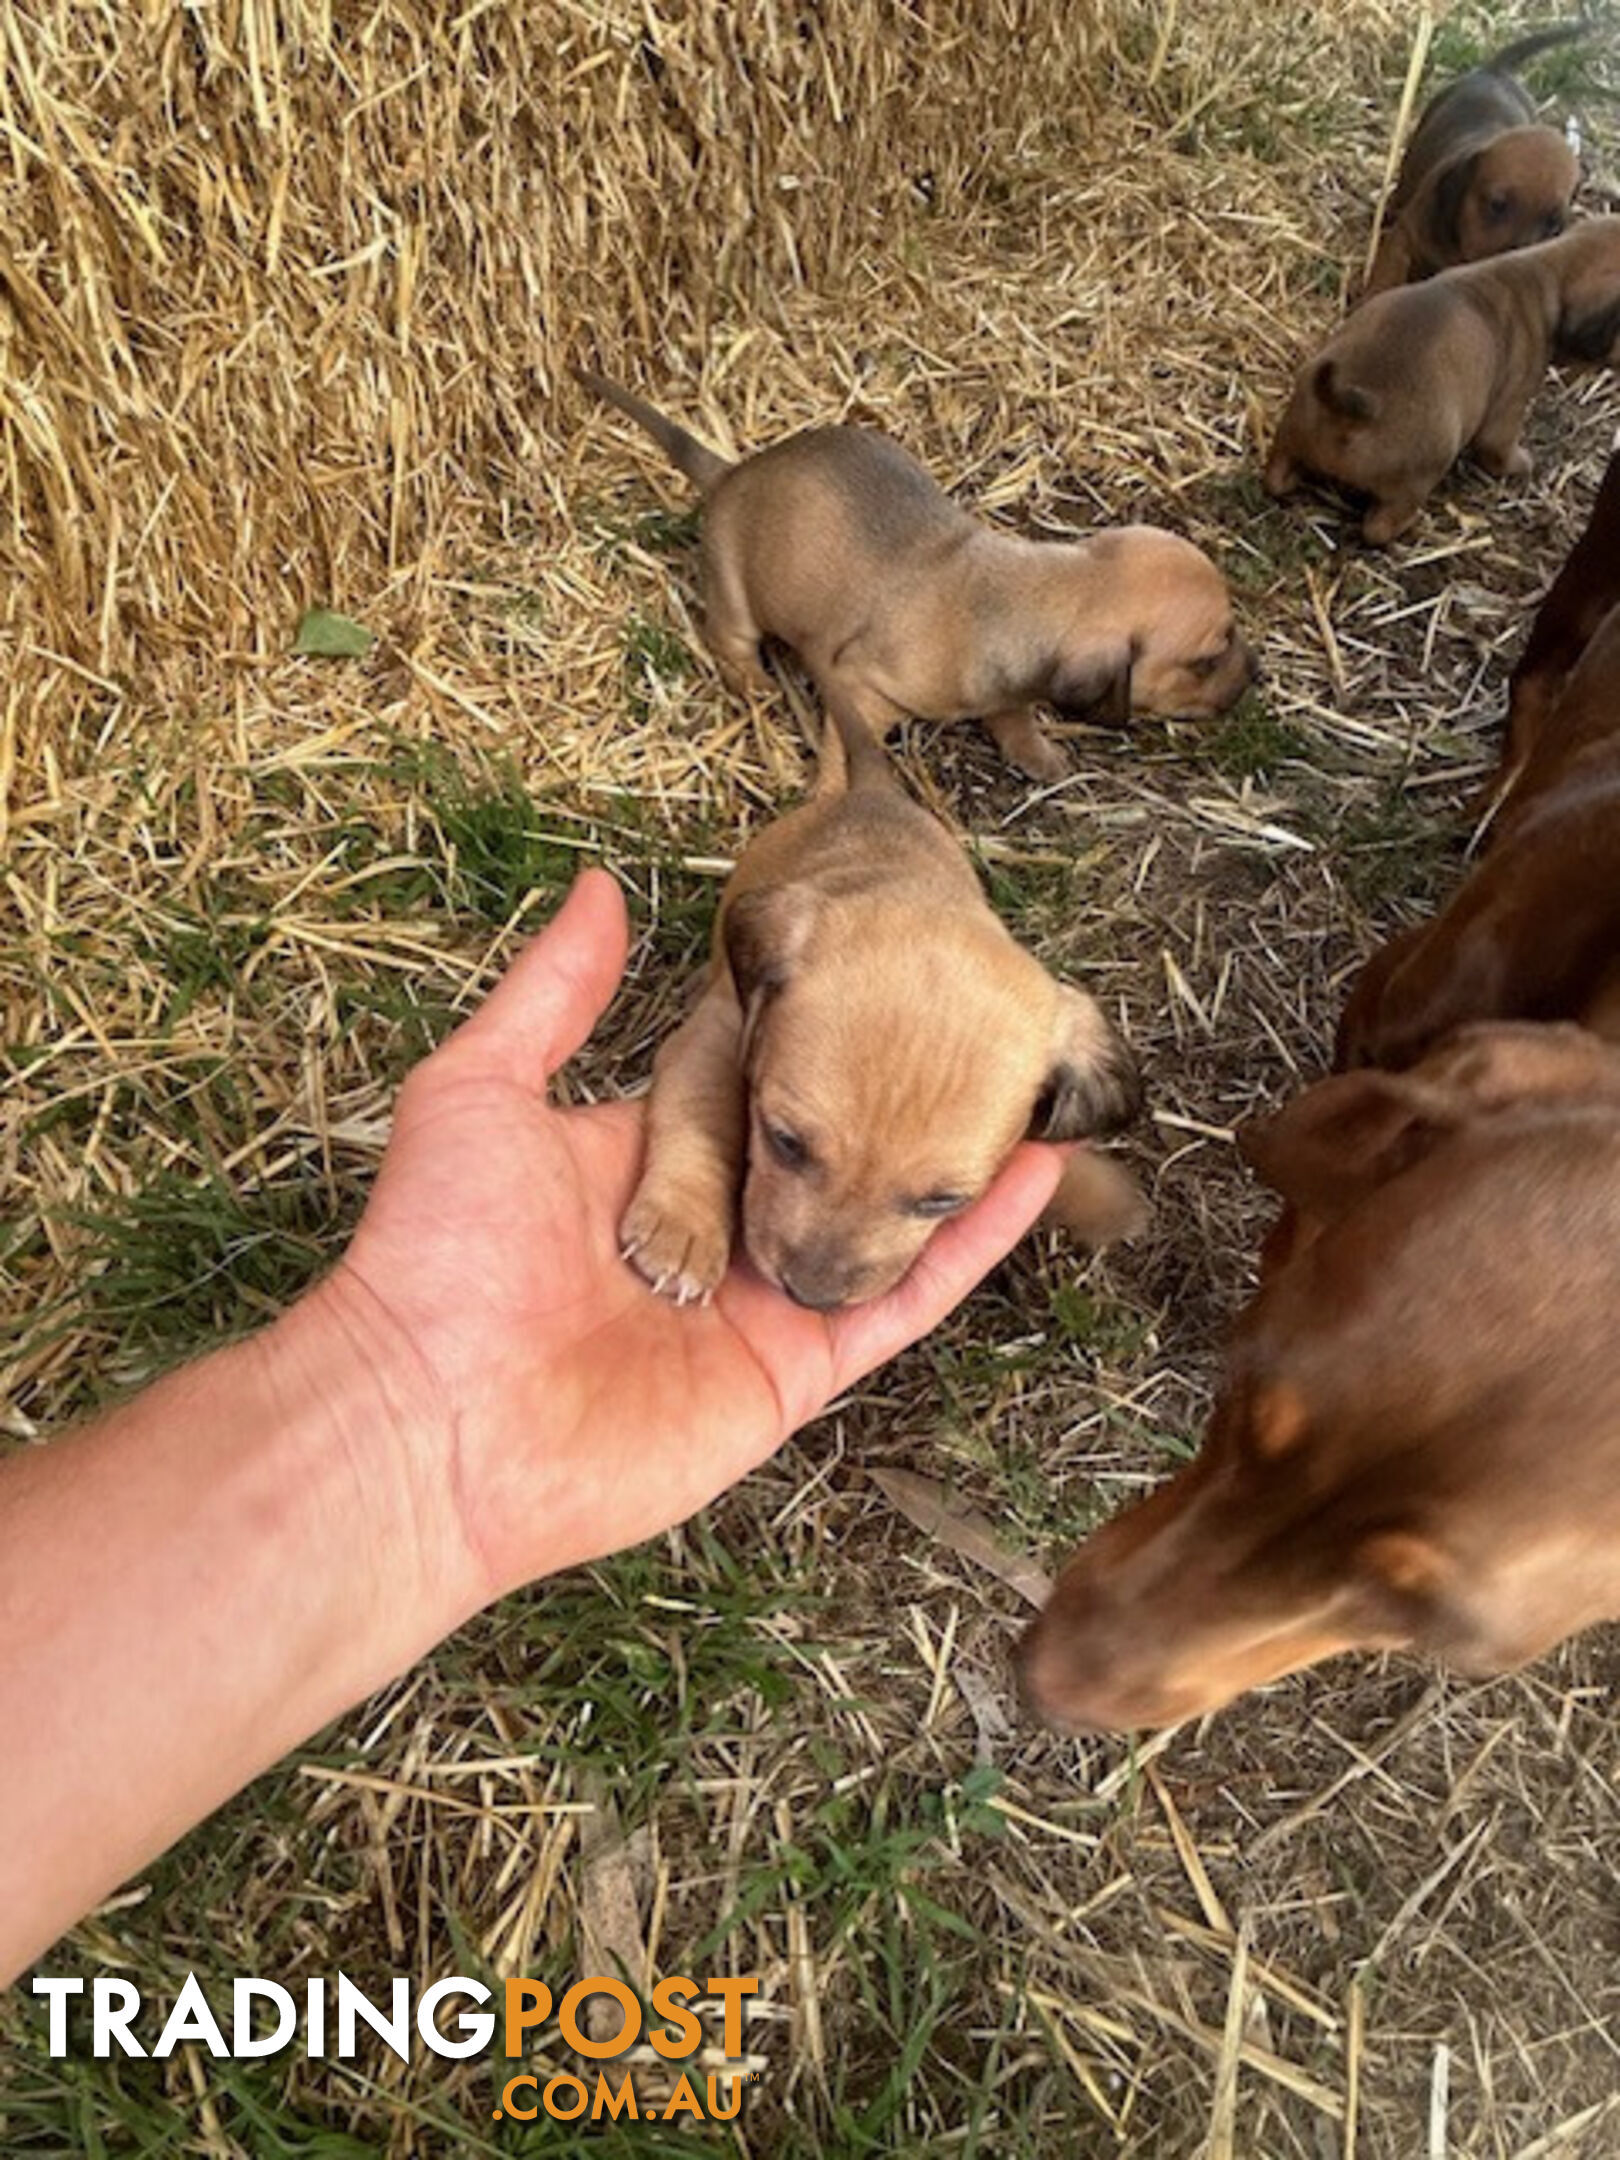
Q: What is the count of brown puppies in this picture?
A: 4